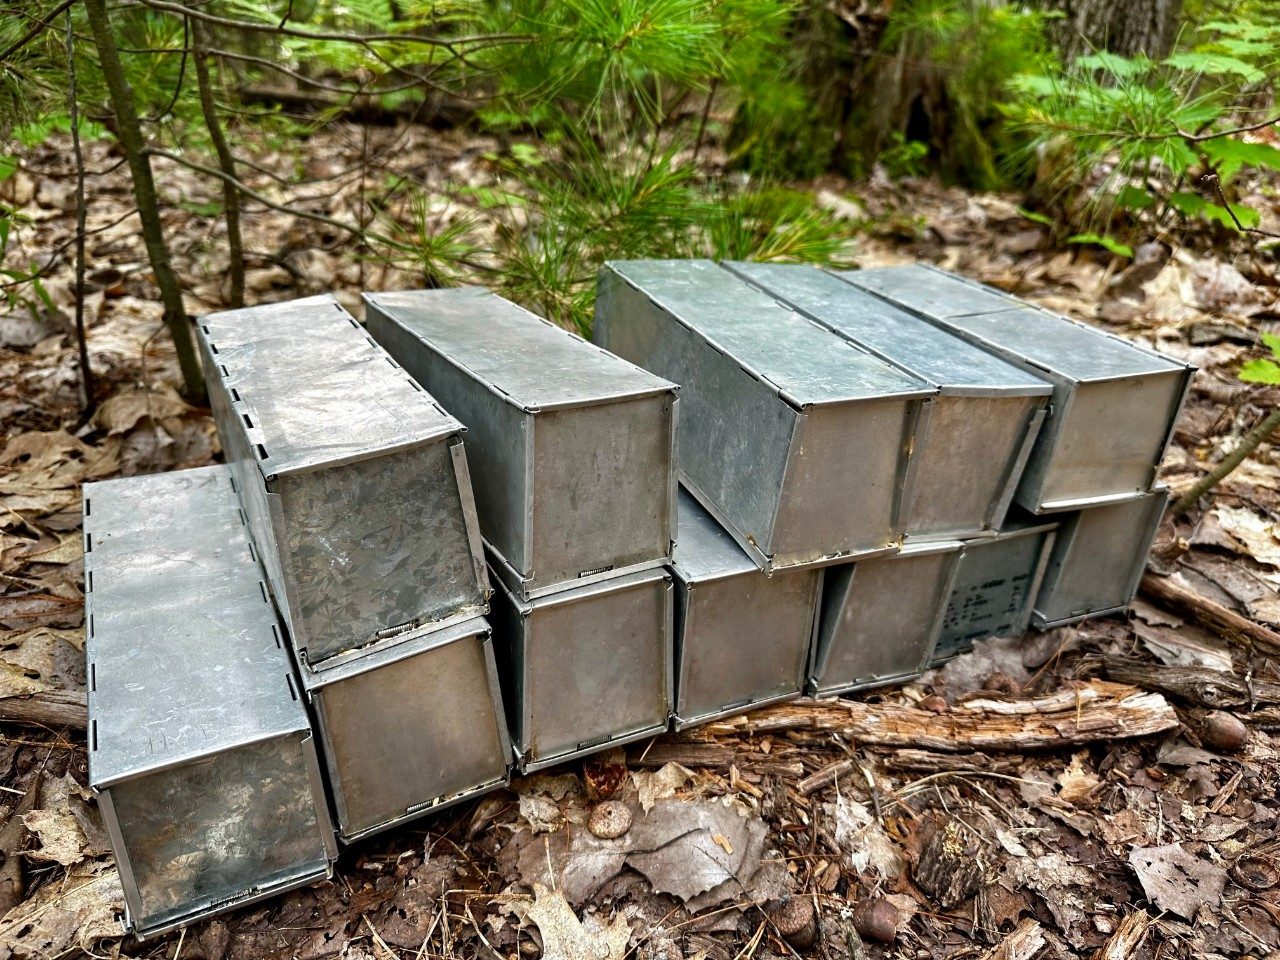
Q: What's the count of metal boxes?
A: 12